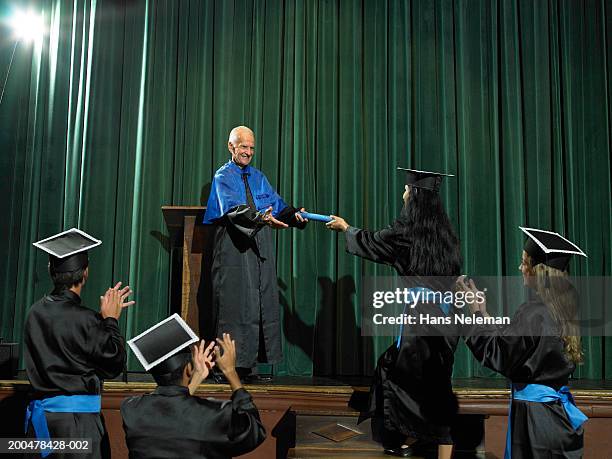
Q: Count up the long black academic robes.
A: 5